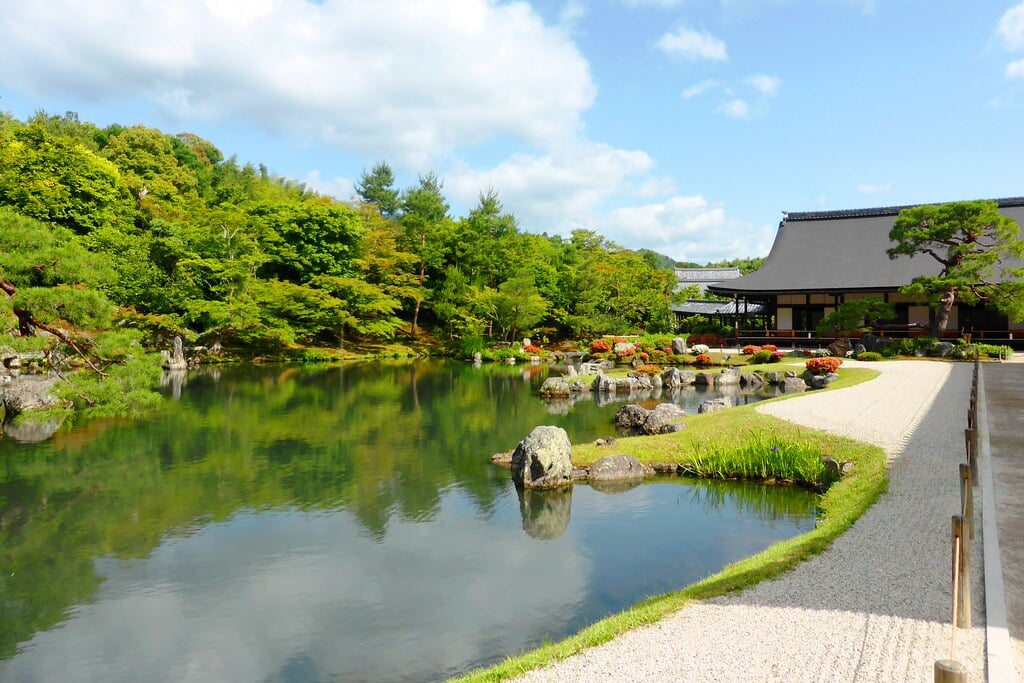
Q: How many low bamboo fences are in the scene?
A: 1